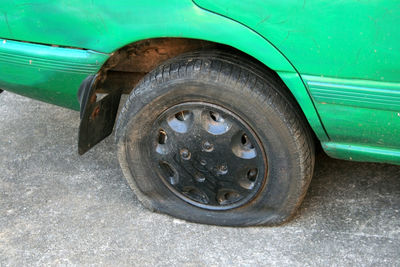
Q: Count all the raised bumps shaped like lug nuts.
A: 4